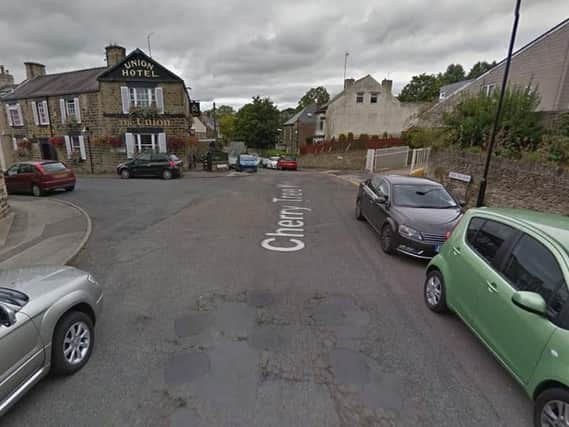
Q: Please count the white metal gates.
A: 2